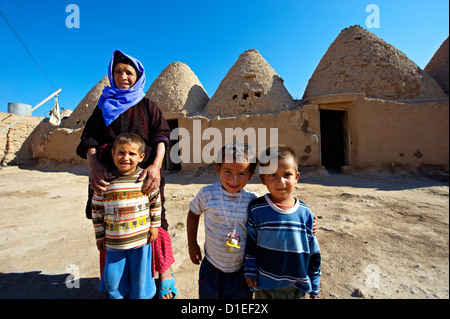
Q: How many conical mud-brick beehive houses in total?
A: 5